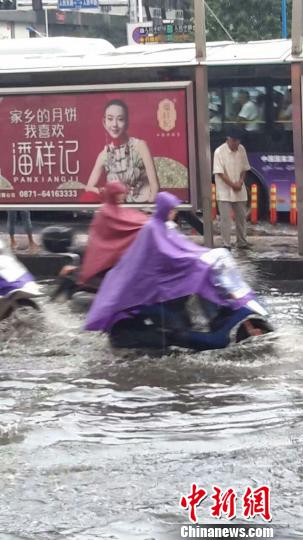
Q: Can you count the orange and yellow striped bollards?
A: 4